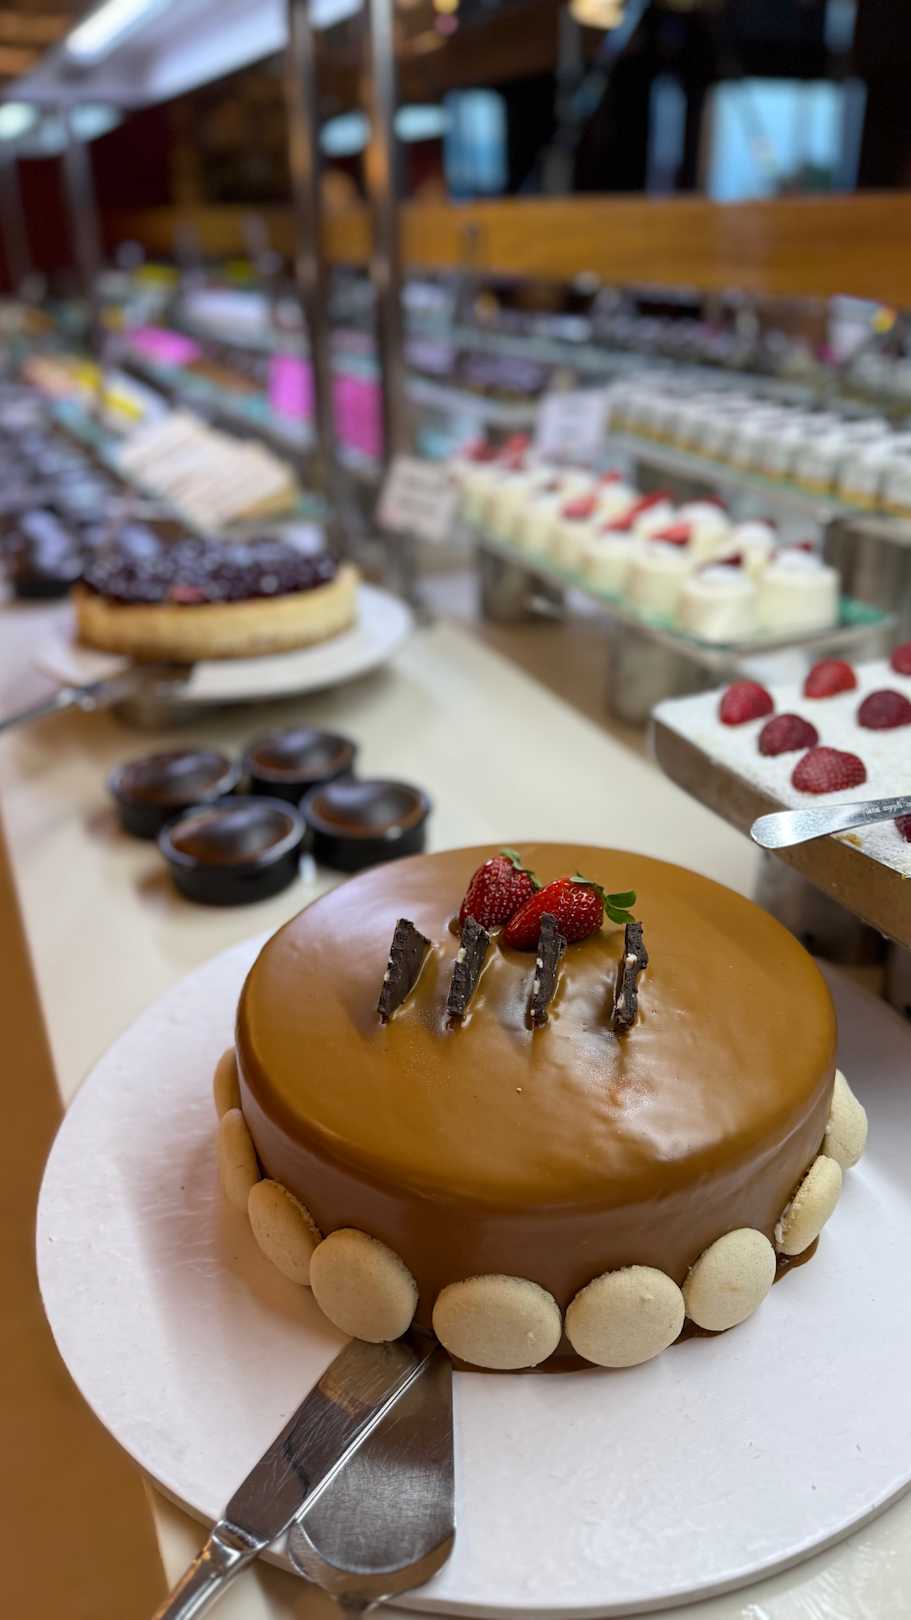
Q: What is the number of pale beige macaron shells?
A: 9